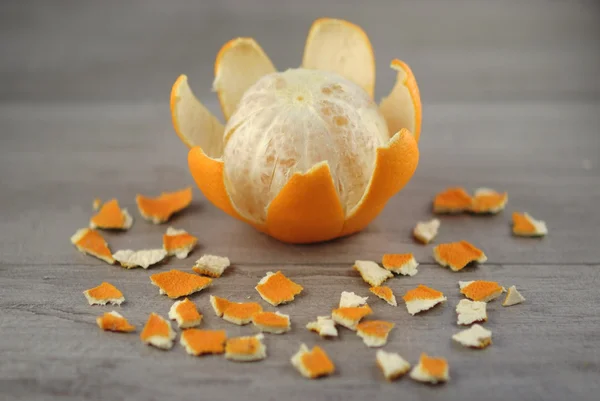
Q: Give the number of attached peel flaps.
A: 7